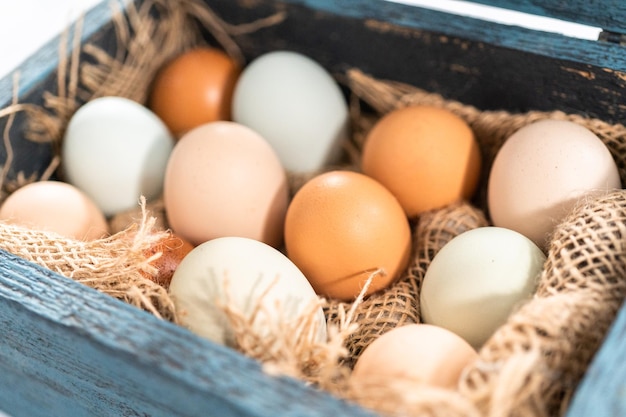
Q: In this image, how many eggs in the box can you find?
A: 12